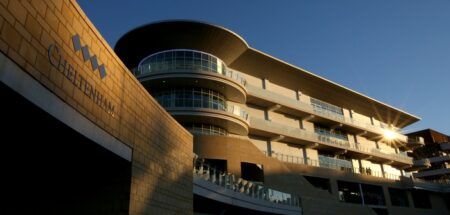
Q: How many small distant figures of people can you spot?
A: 2